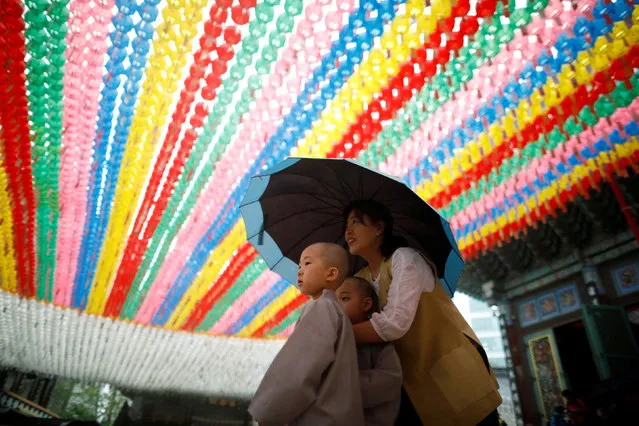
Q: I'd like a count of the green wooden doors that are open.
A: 1